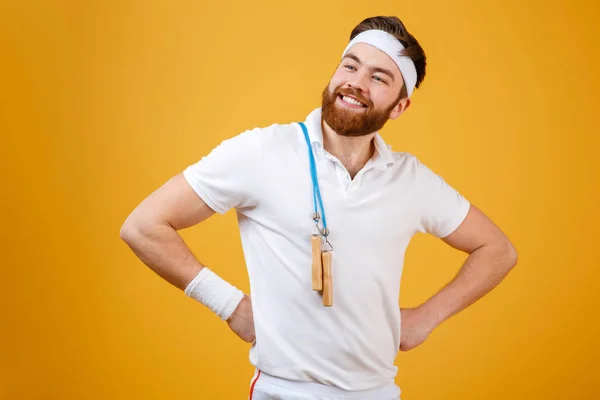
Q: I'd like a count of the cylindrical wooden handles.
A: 2